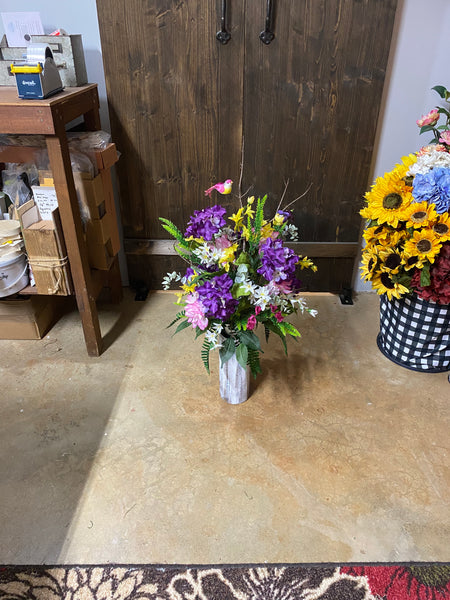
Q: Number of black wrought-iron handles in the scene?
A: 2